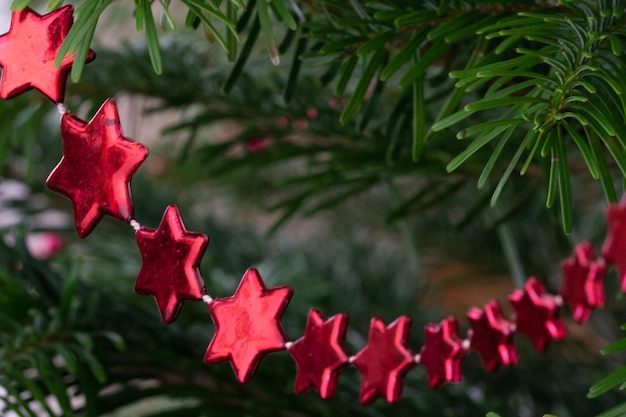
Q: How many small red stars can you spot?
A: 11